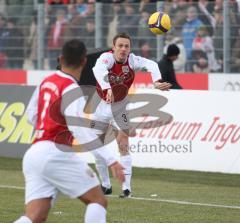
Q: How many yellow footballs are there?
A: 1